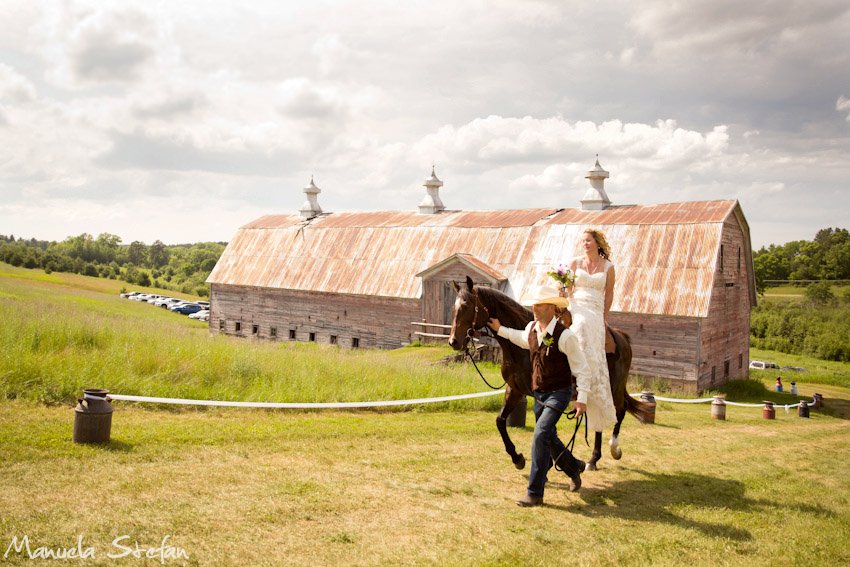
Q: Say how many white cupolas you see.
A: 3